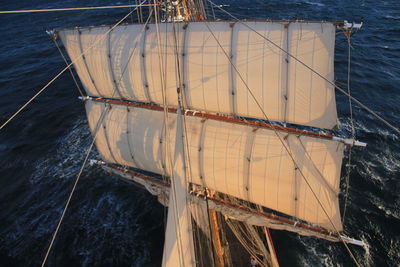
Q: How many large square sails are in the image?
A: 2